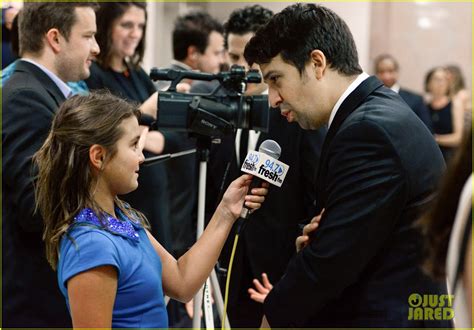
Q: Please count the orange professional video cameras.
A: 0